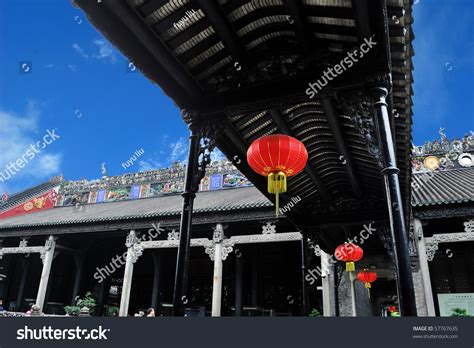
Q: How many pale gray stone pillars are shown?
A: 5